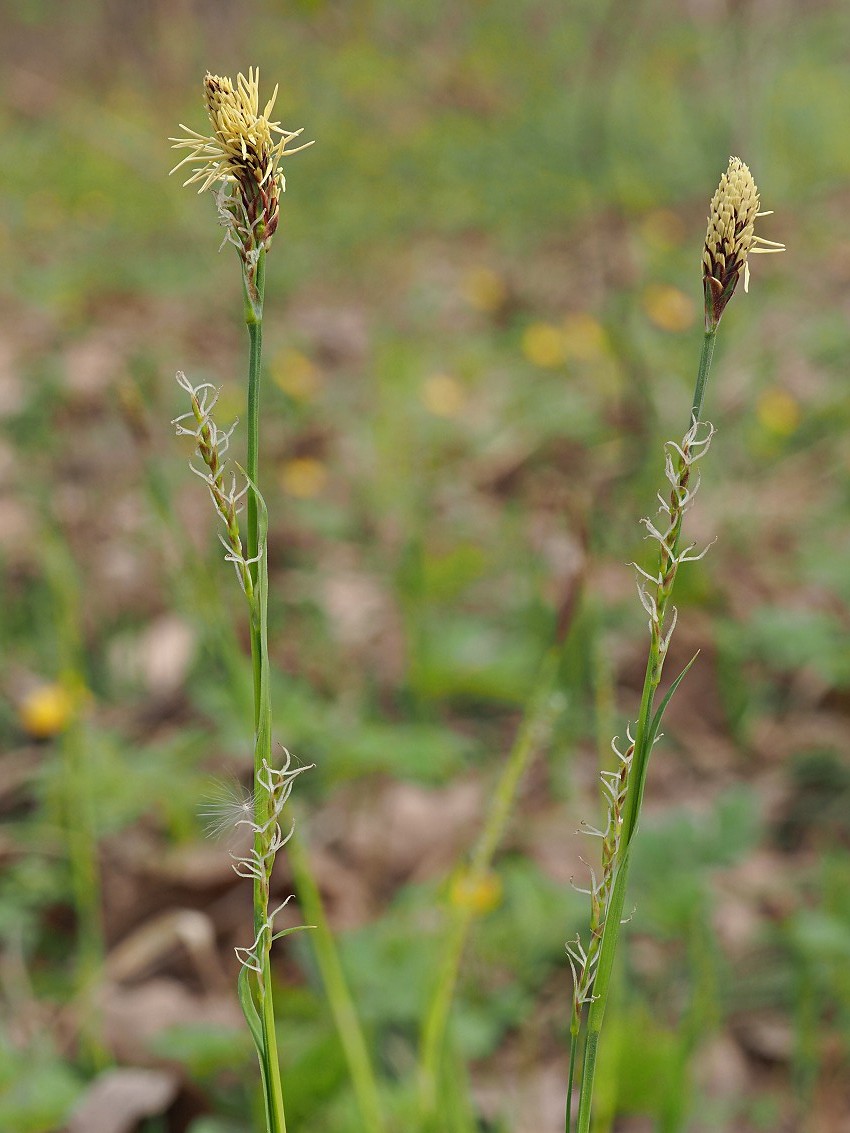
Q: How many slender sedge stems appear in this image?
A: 2